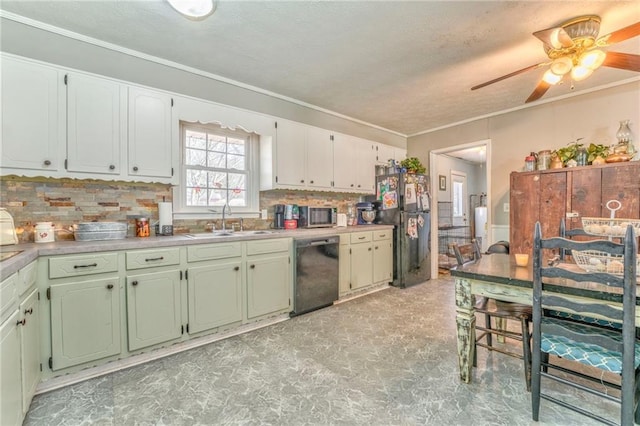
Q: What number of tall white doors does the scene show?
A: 1